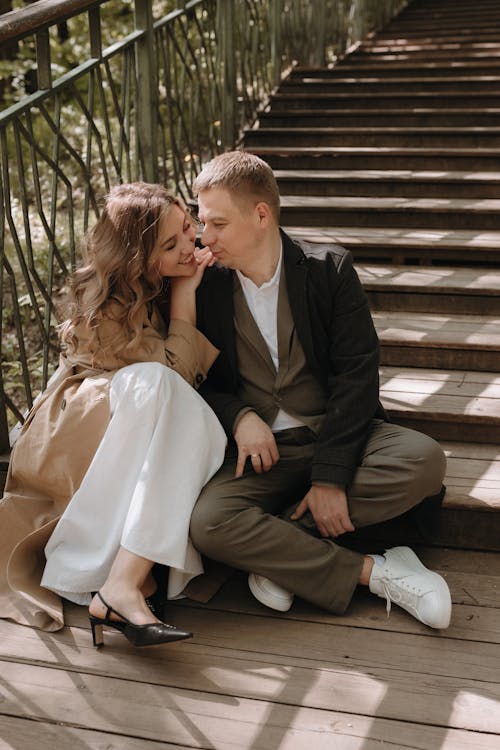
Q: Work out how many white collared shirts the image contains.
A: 1